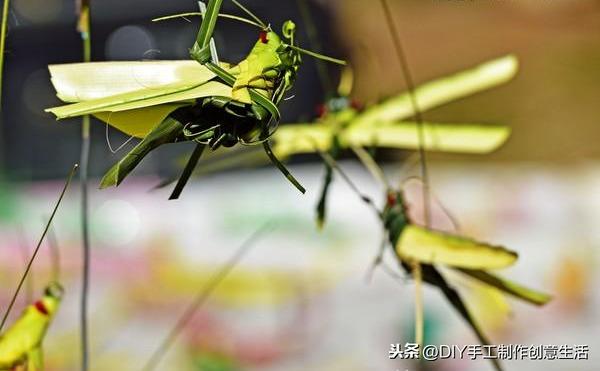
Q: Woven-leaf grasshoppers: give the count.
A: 4